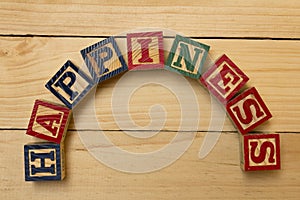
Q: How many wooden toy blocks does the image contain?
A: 9